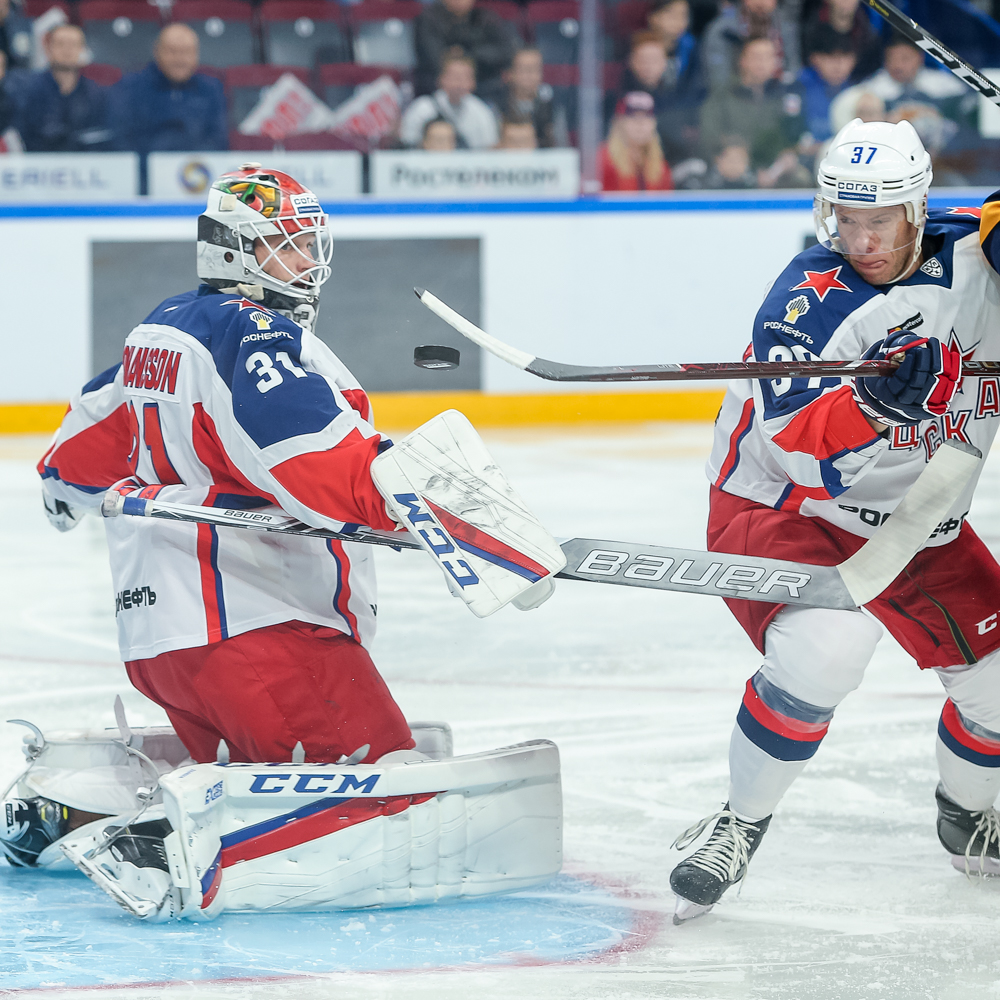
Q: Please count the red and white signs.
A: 2